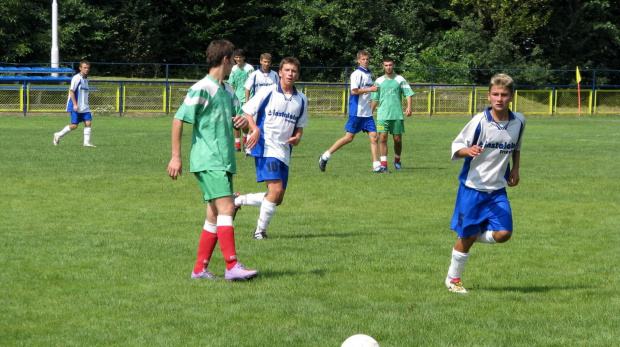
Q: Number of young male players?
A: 8